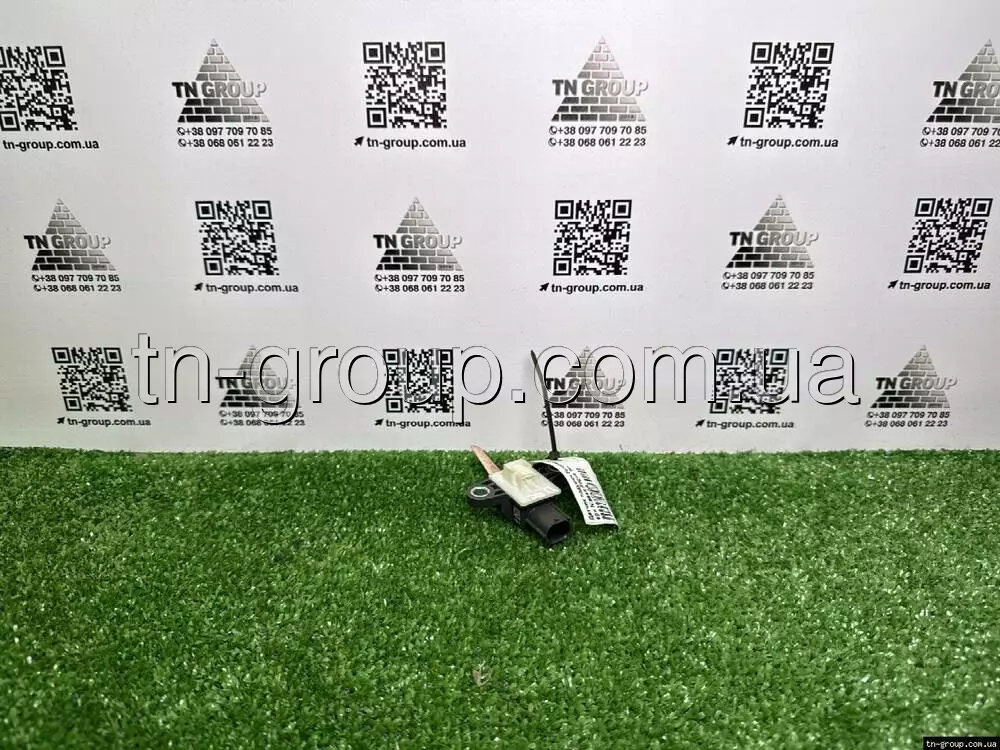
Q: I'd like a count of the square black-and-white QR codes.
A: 9